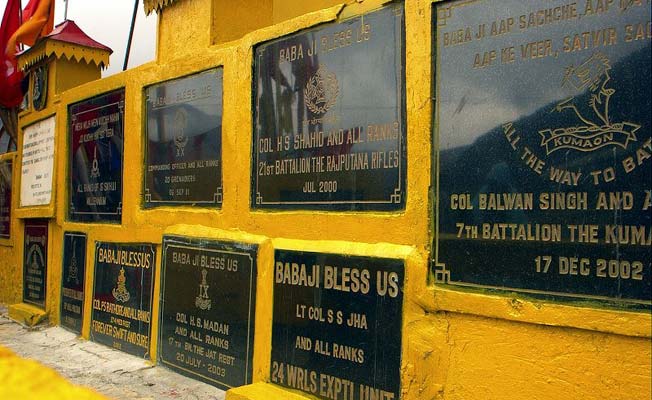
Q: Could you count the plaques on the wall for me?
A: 11